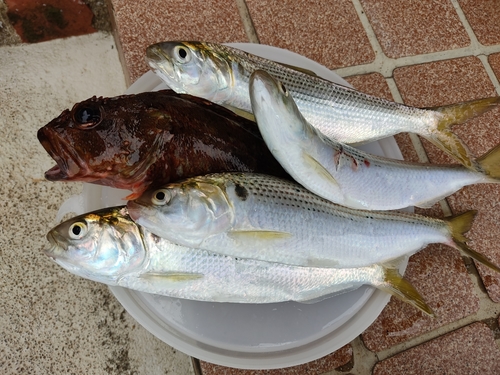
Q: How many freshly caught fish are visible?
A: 5